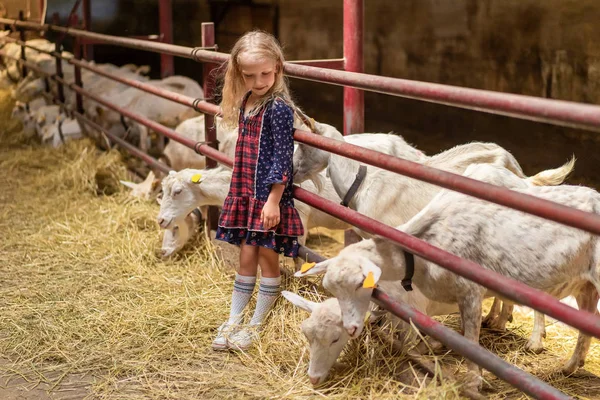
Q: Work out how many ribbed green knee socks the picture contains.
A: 0